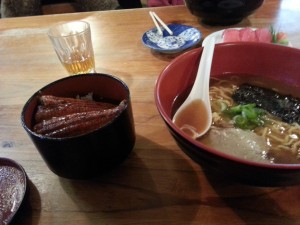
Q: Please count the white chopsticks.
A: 2